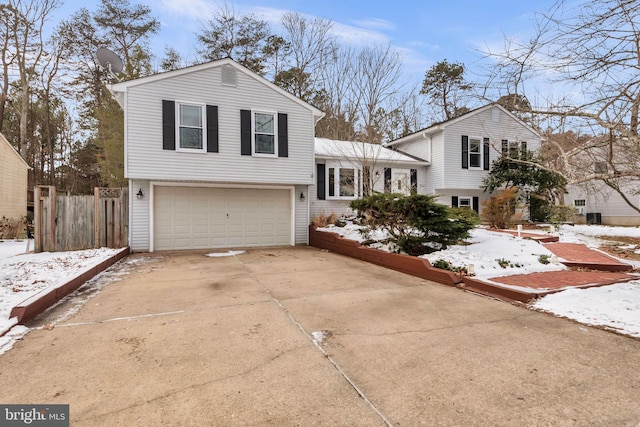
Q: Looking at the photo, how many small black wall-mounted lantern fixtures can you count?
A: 3